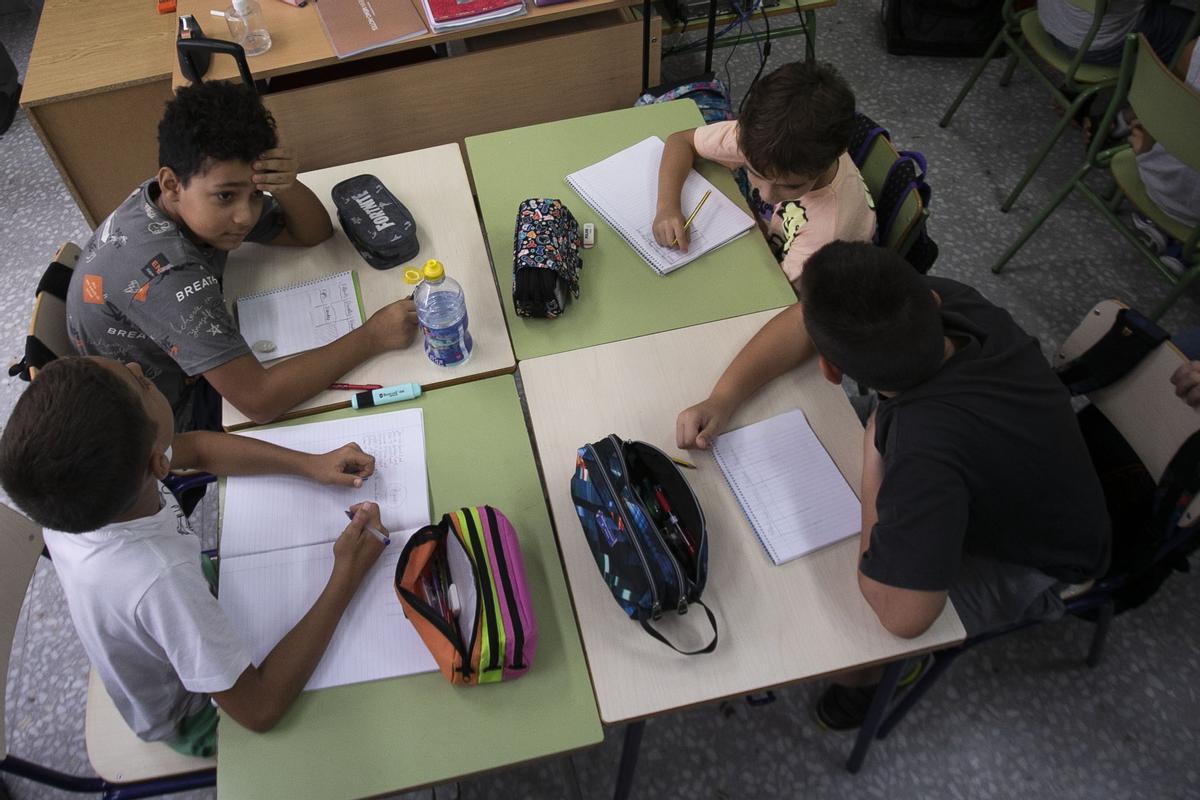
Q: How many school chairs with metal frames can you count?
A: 6